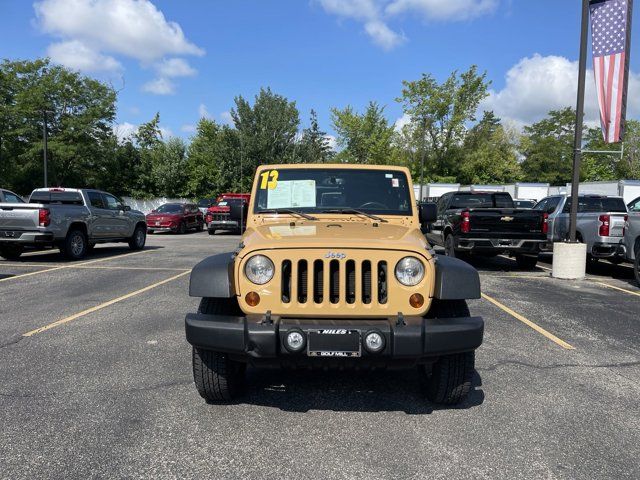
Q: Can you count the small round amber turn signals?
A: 2